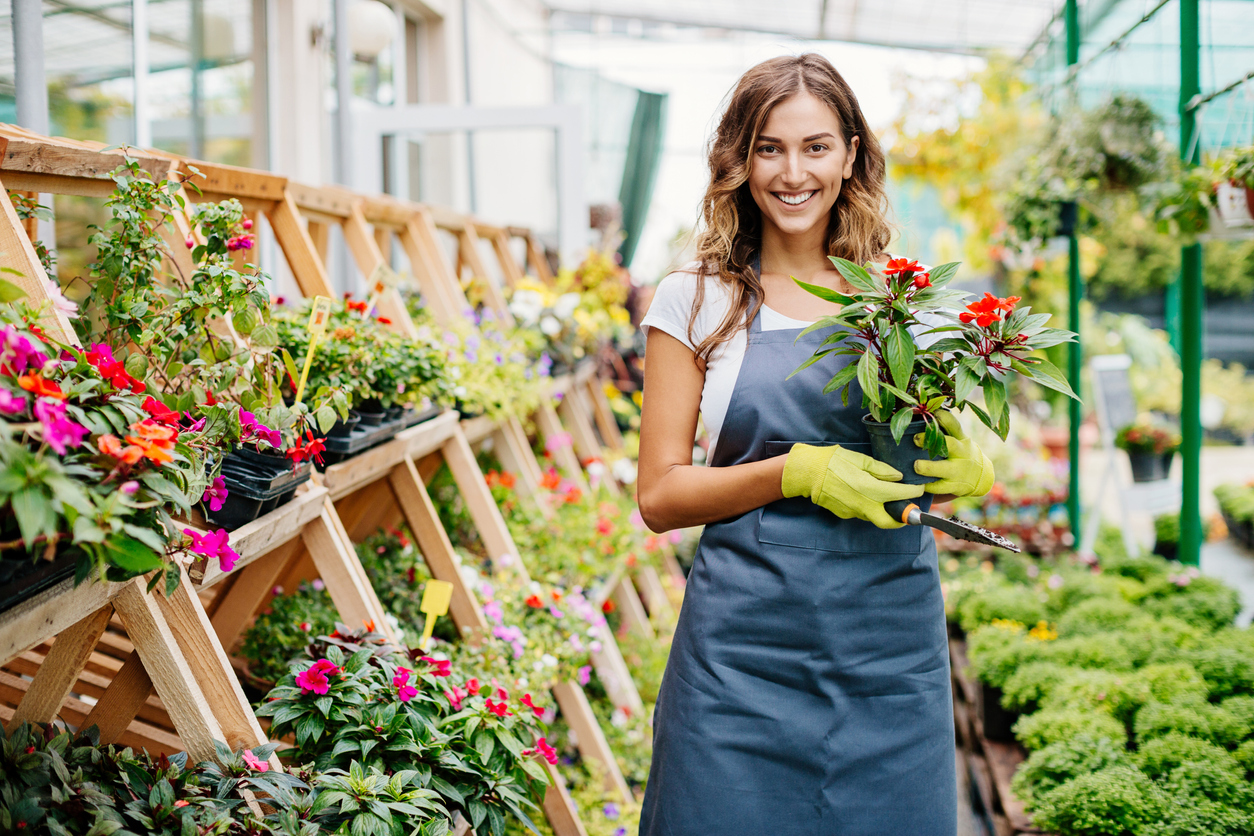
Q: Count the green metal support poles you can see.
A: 2